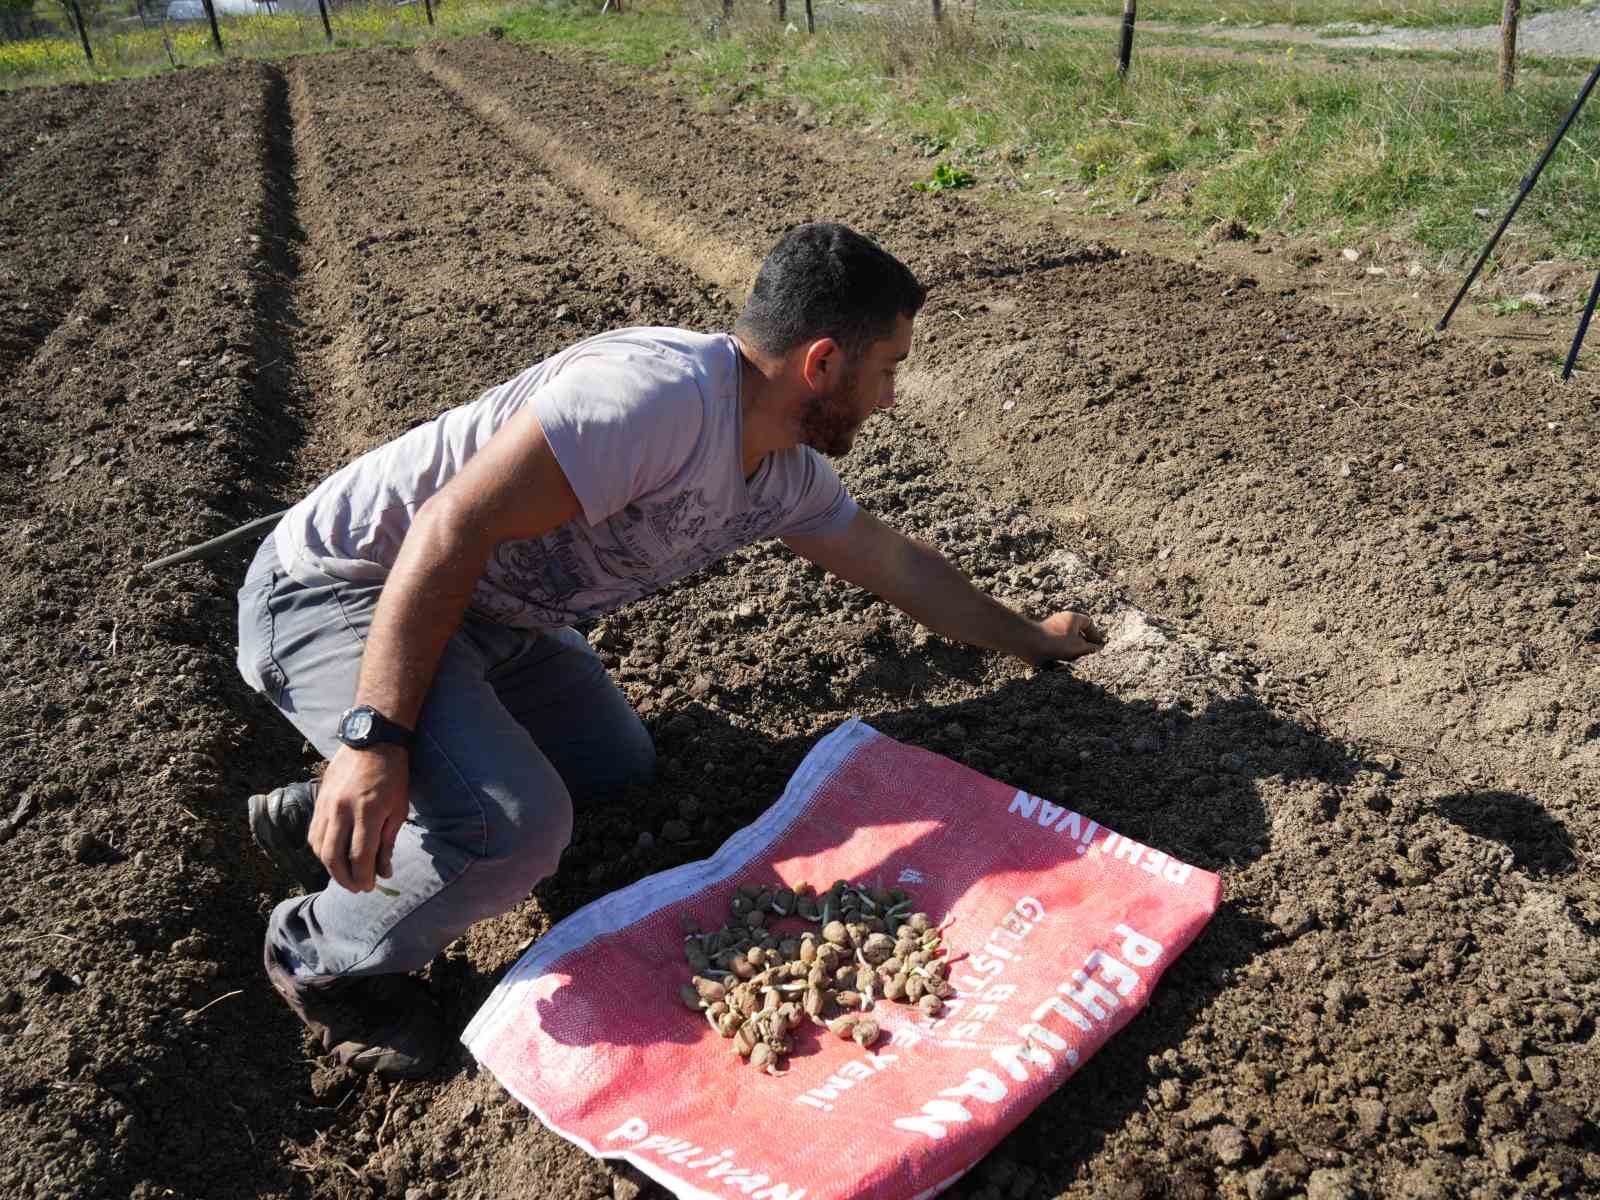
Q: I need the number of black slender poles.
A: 2